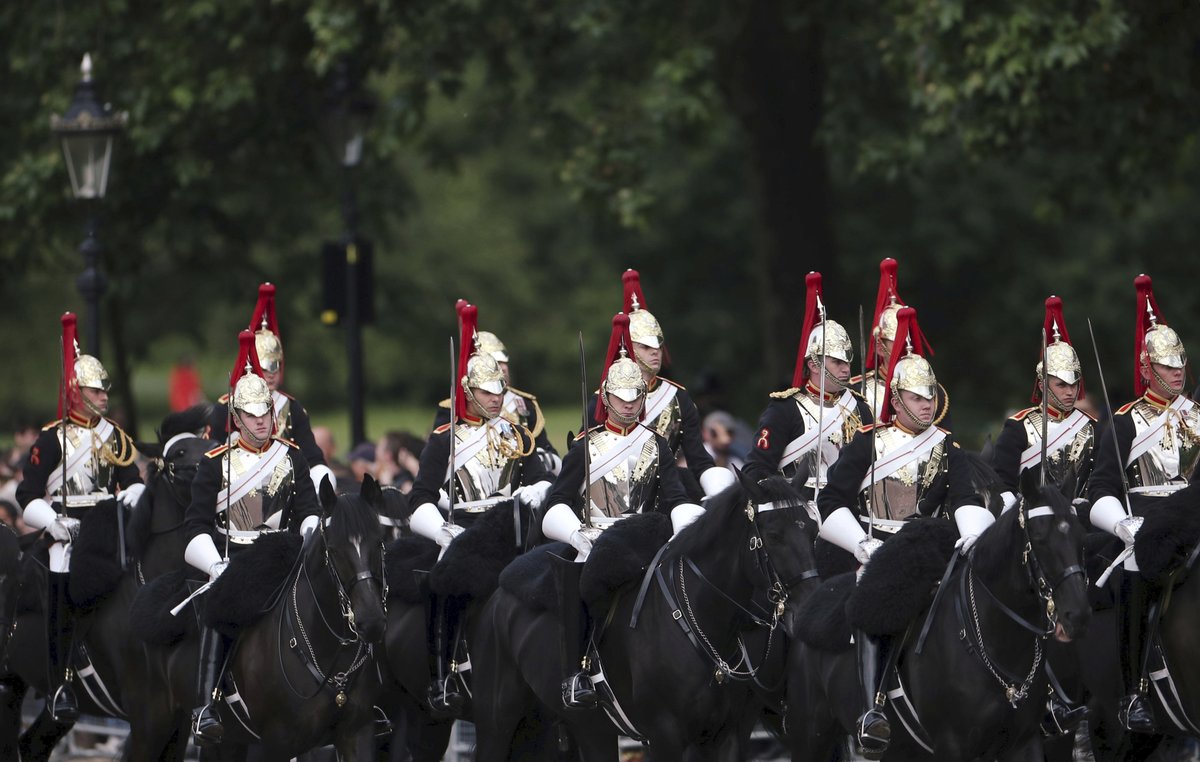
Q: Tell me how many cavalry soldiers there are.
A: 12